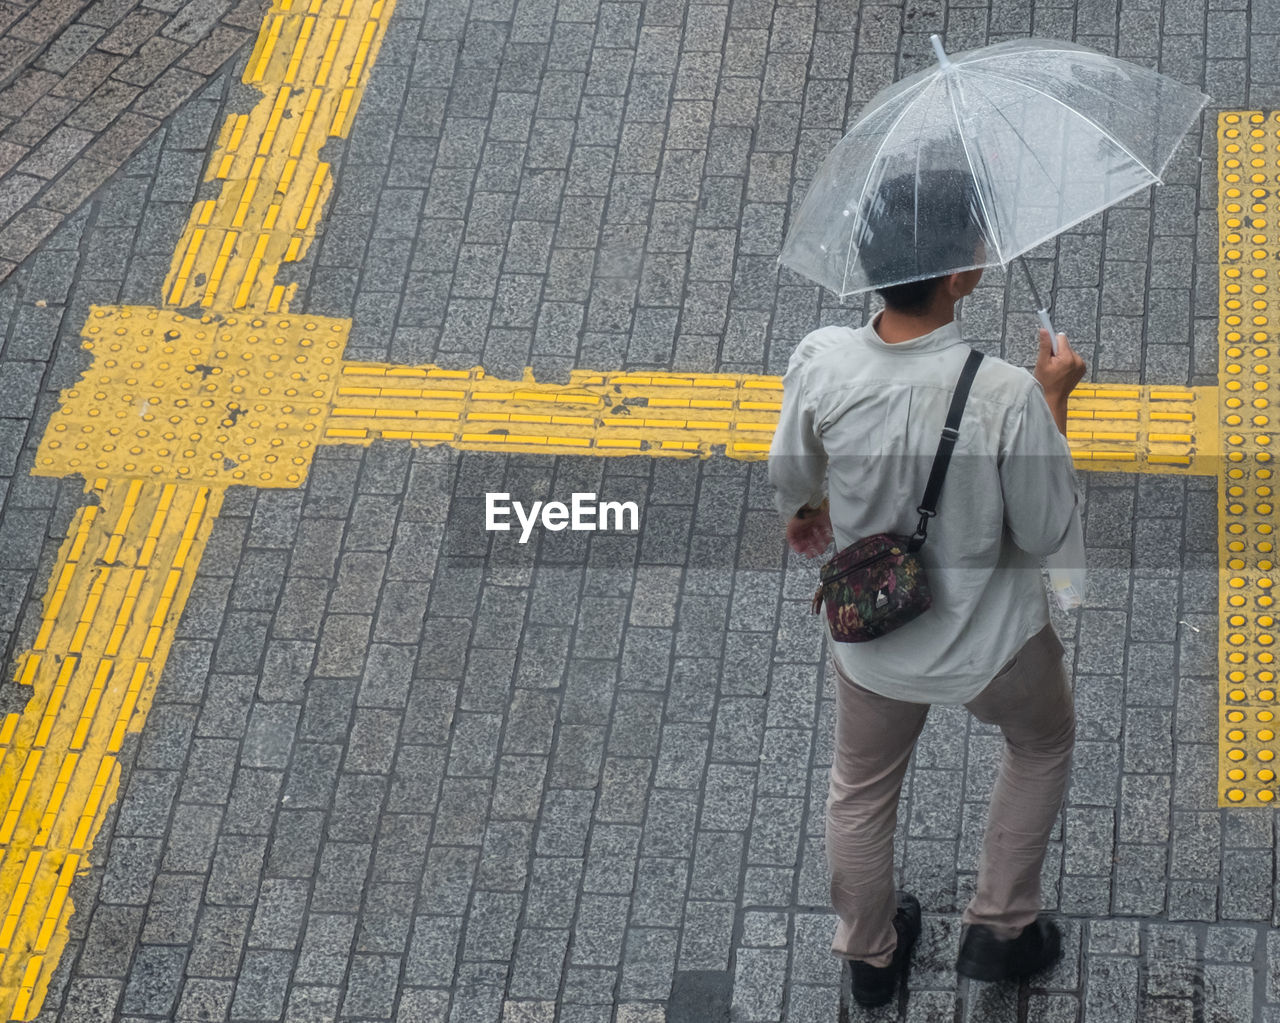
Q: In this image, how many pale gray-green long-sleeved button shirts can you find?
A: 1